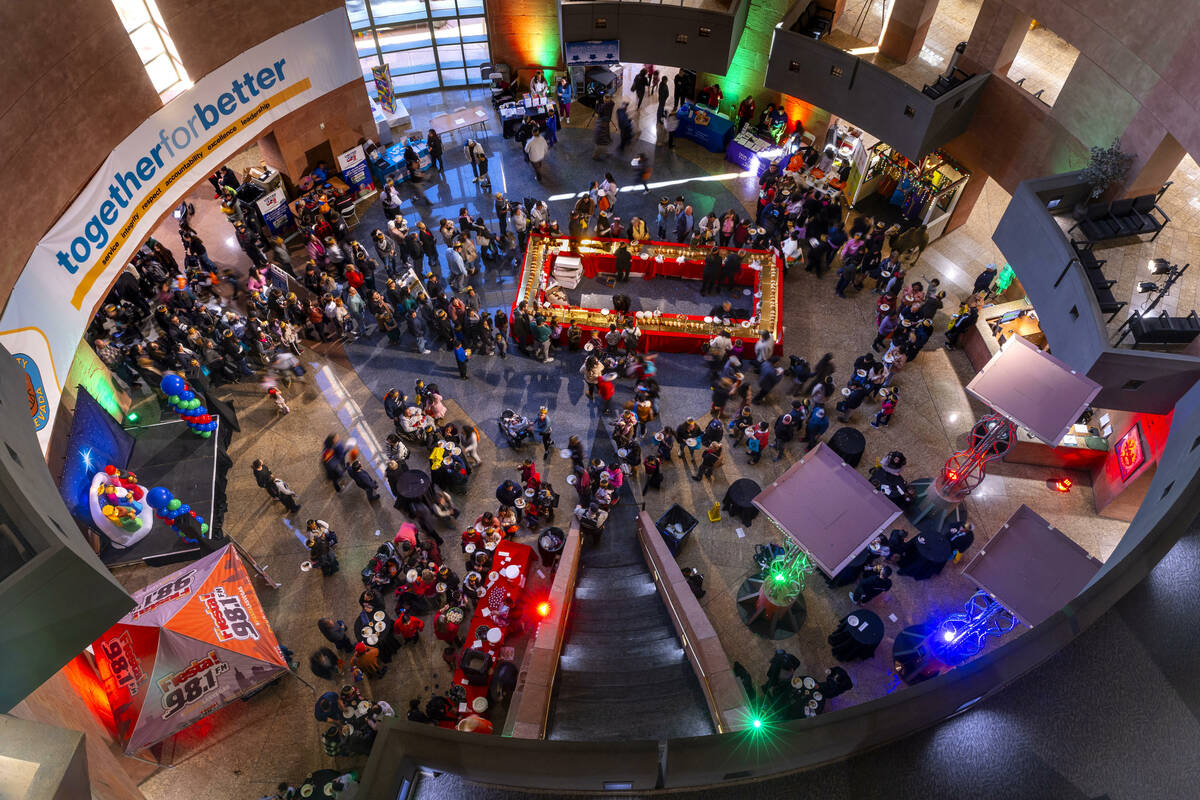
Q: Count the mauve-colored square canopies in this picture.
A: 3